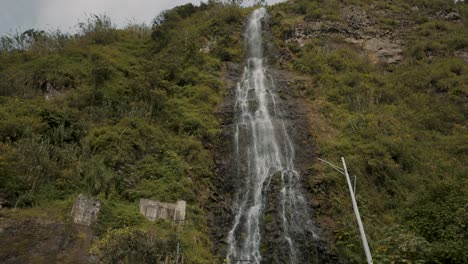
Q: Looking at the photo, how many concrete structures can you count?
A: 2